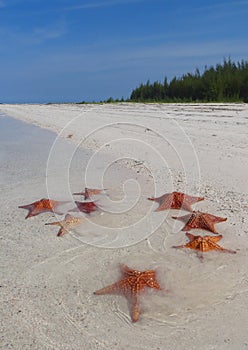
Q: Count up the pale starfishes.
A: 1